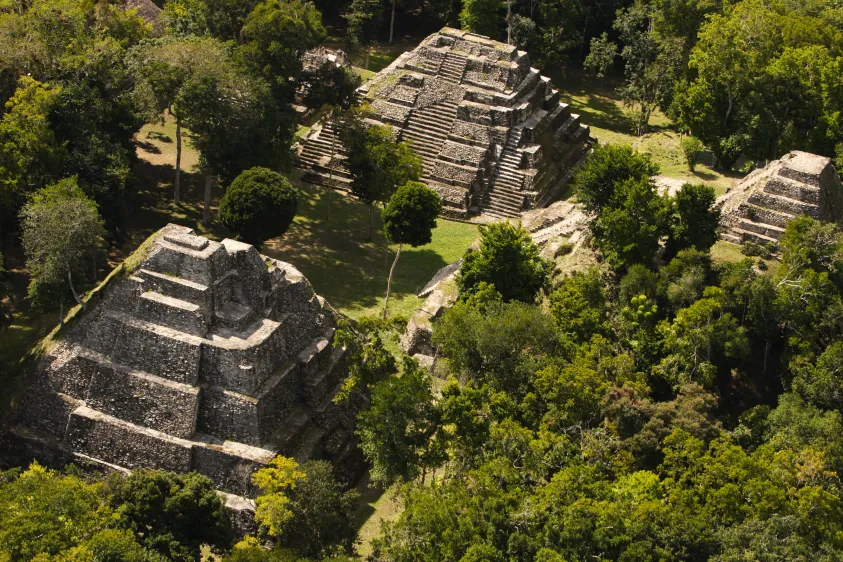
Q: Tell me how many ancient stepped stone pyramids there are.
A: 3